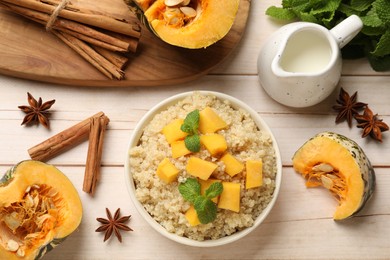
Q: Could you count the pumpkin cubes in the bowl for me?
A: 11